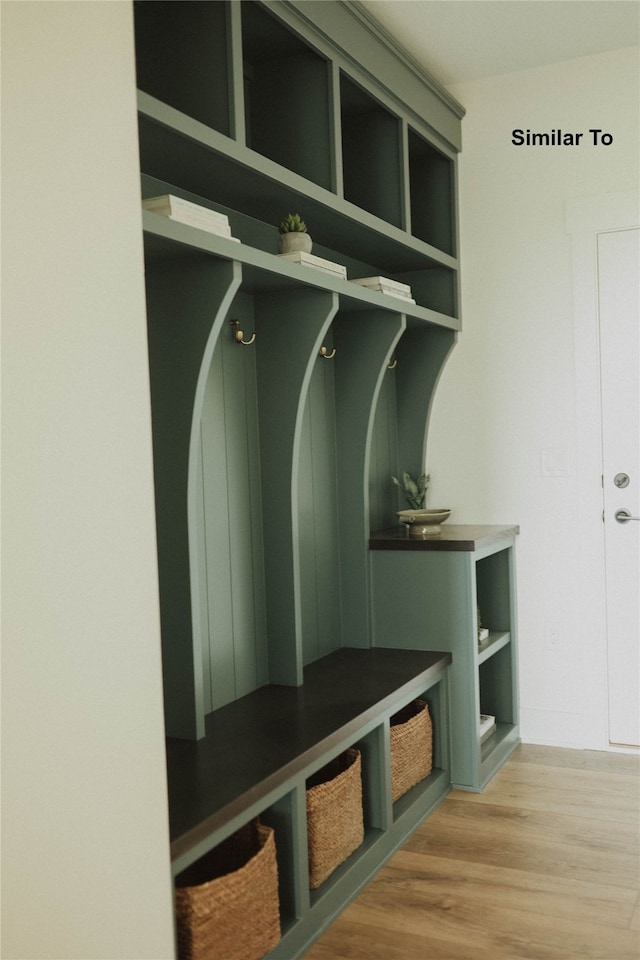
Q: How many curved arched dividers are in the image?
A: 4